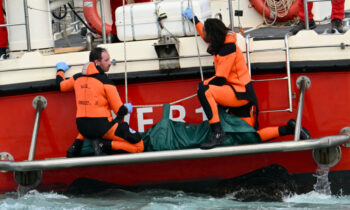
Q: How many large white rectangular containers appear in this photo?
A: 1